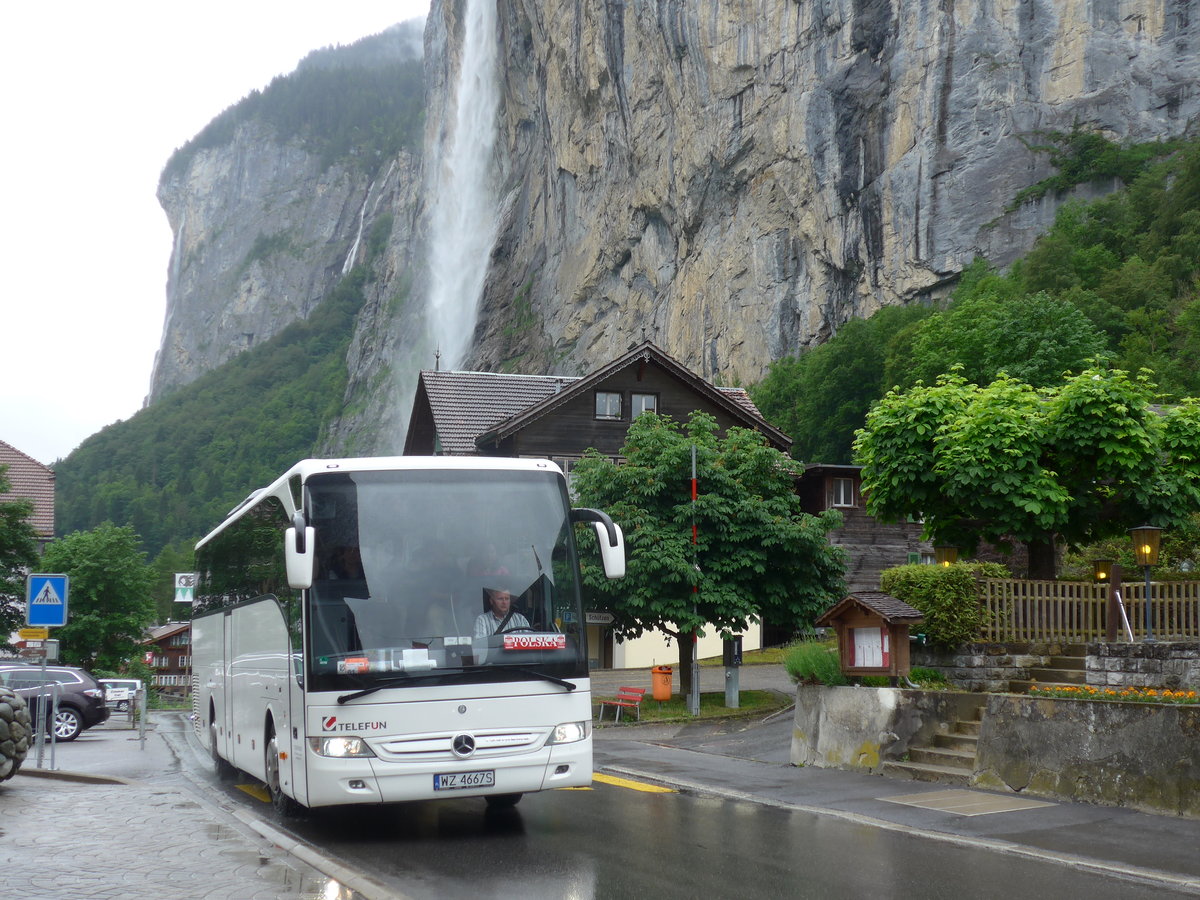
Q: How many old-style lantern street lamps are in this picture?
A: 3